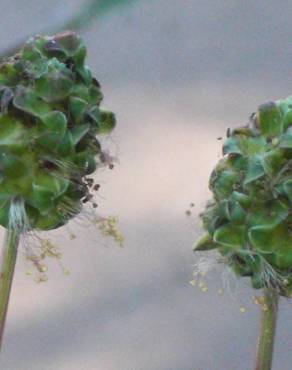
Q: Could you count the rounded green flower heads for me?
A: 2